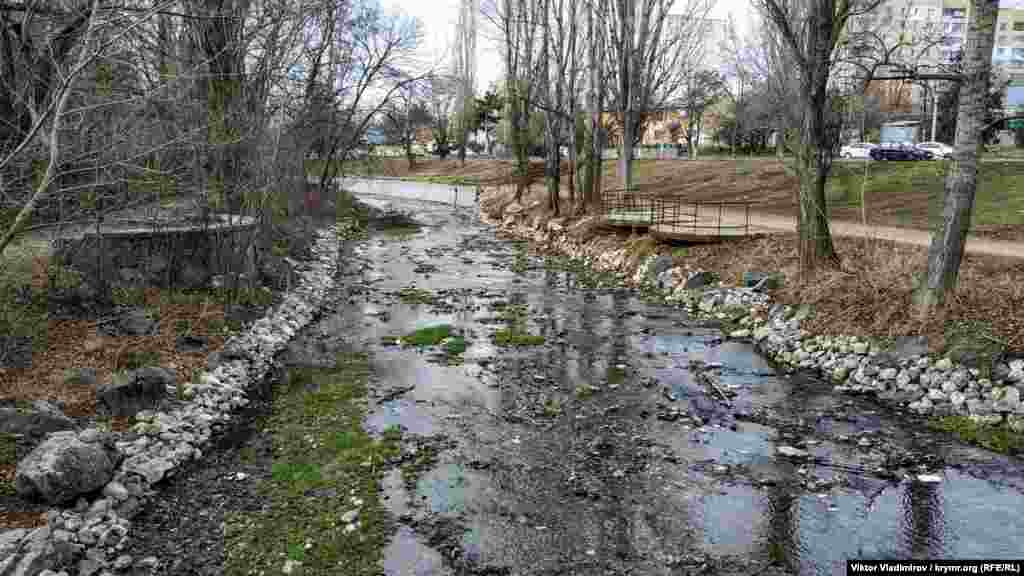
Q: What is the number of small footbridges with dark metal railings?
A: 1